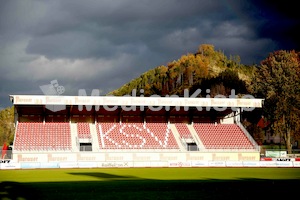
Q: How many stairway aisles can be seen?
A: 4